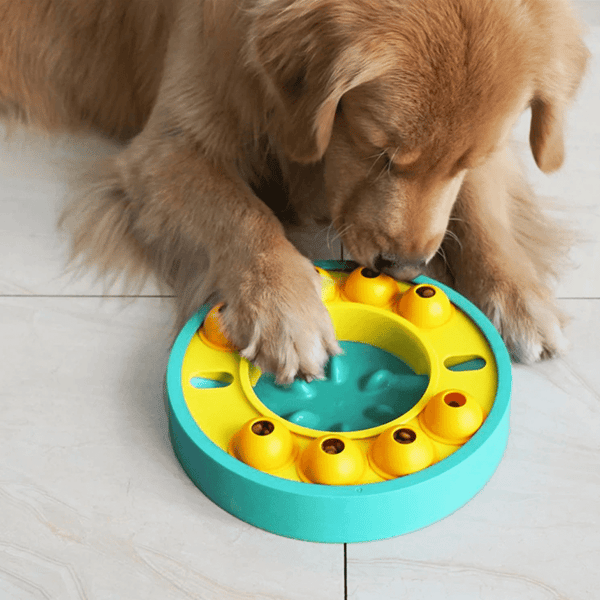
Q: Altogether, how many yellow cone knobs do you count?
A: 8